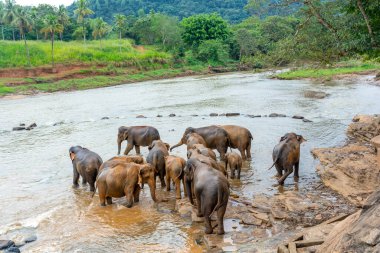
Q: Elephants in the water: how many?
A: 14